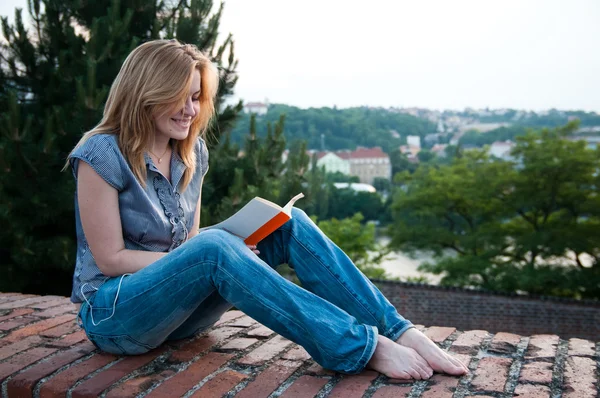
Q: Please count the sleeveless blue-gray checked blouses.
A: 1